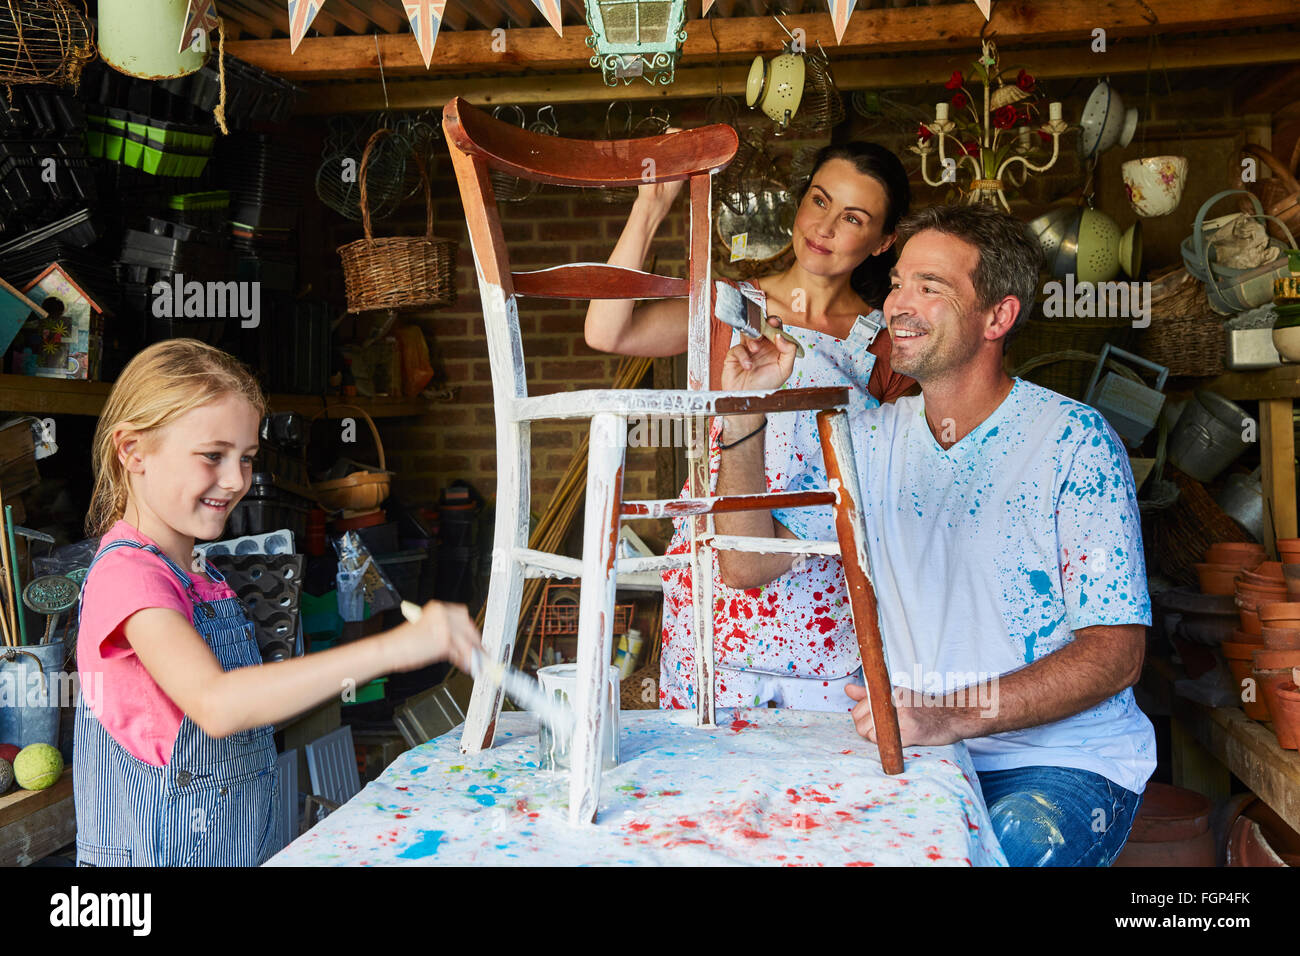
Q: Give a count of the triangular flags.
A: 7